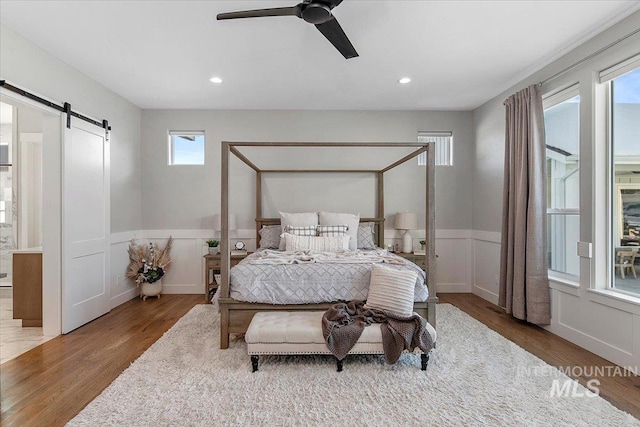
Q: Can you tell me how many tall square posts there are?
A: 4